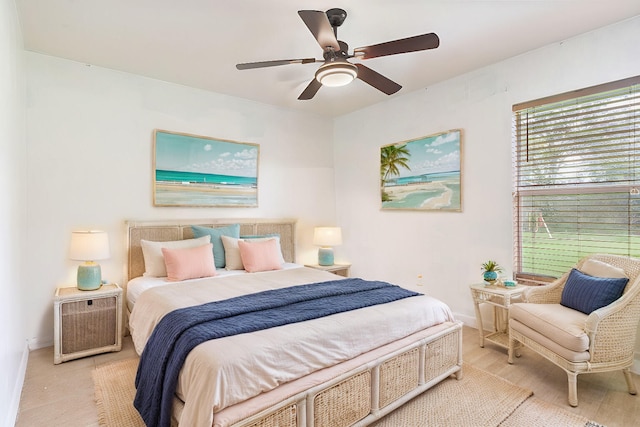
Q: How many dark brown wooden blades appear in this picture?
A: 5